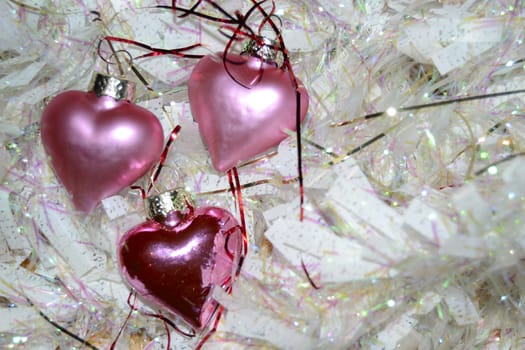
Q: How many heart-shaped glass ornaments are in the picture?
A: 3